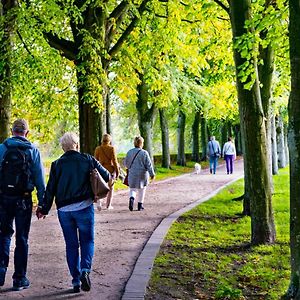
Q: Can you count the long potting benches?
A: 0